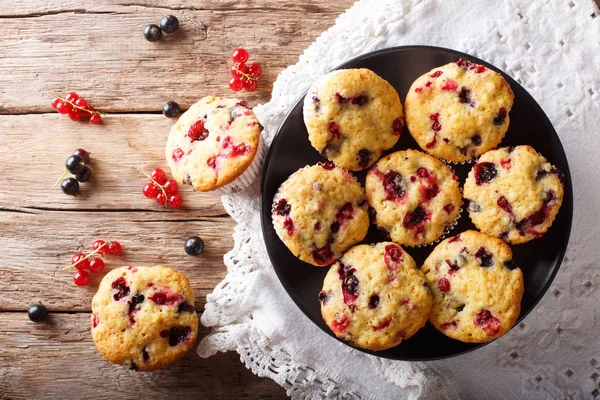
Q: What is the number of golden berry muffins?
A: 9